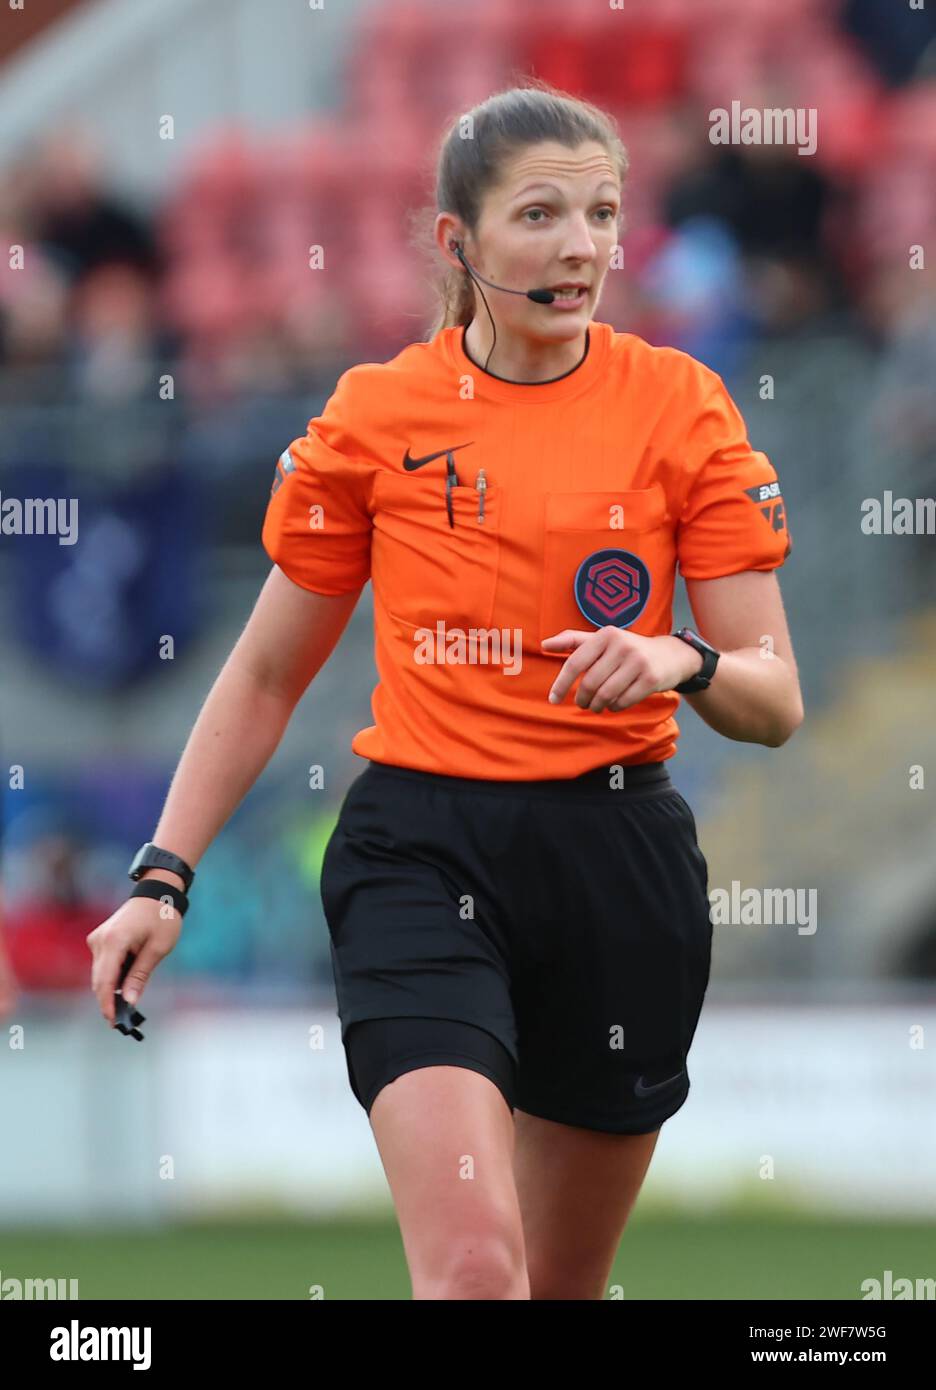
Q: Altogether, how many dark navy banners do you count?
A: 1